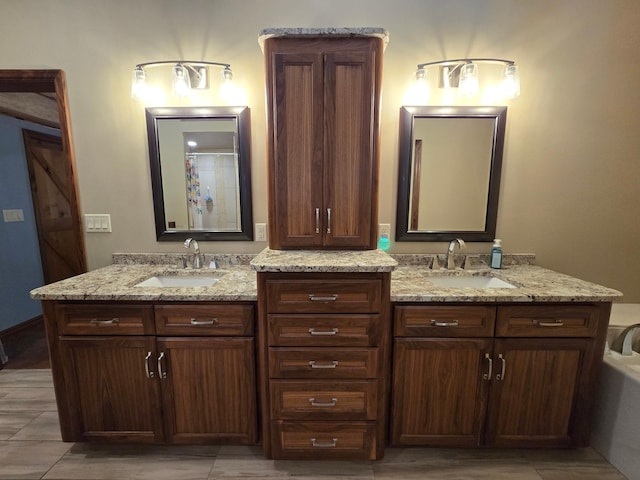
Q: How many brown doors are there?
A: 7